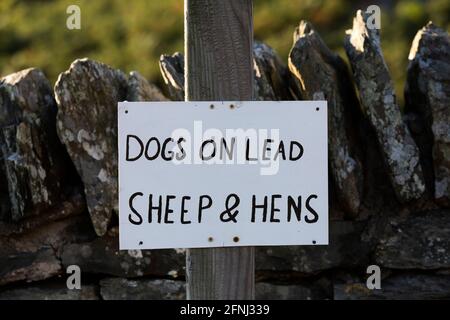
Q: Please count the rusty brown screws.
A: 4